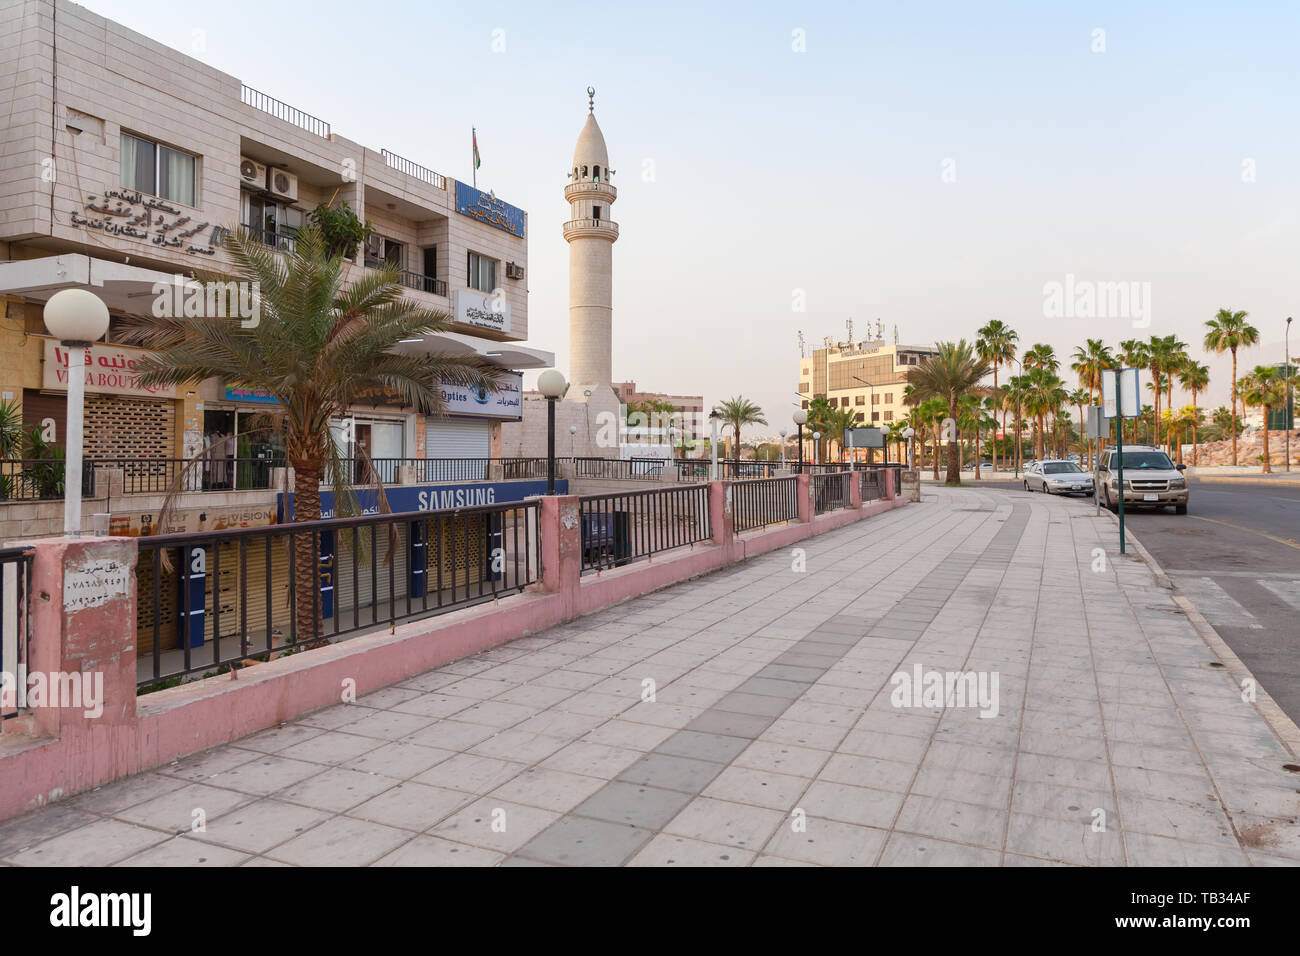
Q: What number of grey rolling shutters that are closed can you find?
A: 2